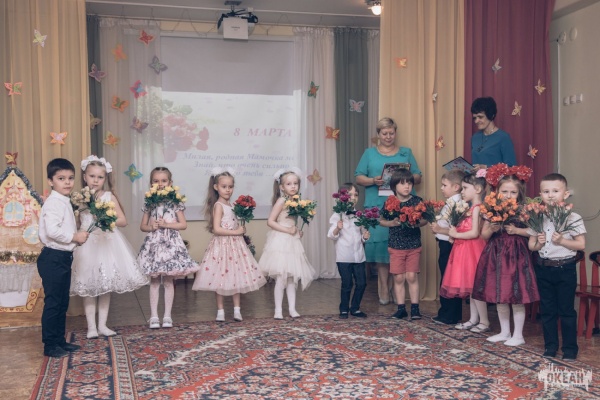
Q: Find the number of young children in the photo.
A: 11